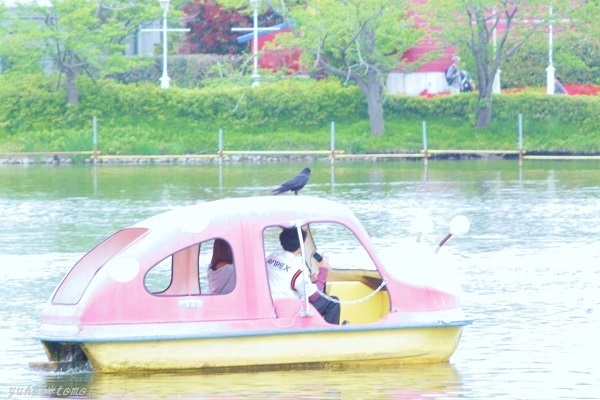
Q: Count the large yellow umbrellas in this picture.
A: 0